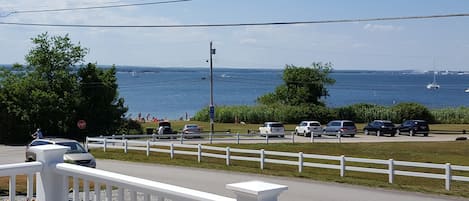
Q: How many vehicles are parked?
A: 7